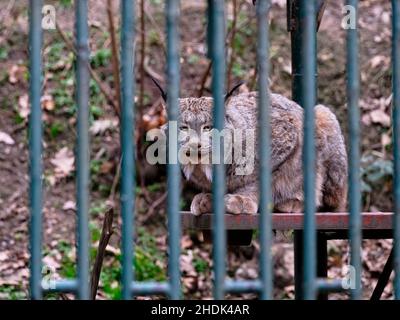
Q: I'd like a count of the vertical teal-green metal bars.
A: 9